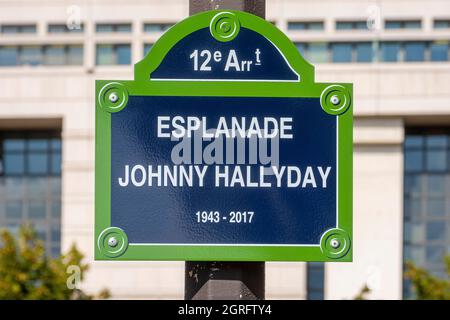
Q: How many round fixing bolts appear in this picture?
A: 4